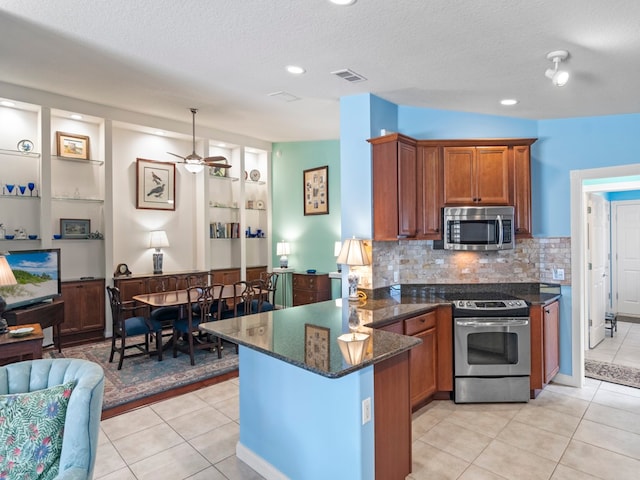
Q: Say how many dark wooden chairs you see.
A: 6